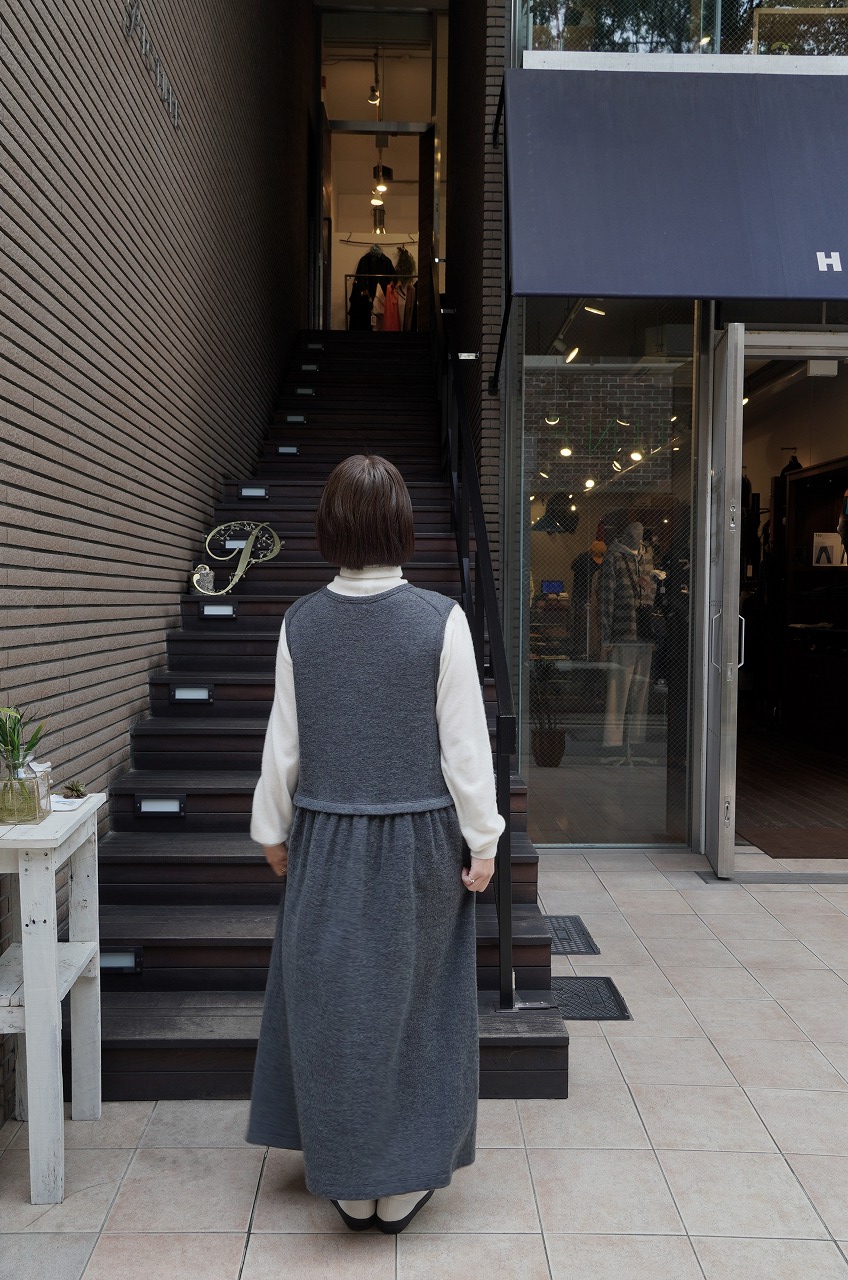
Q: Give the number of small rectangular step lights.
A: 11